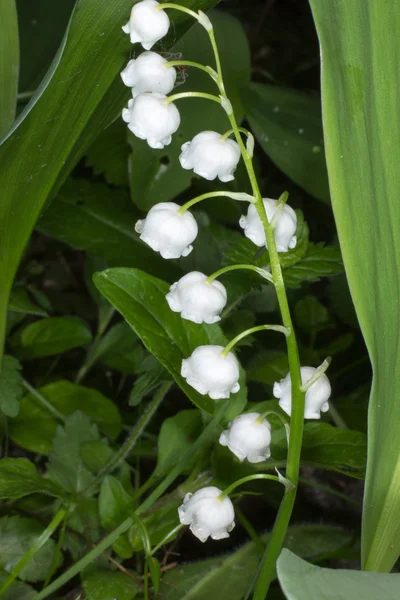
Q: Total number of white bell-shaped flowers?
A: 11